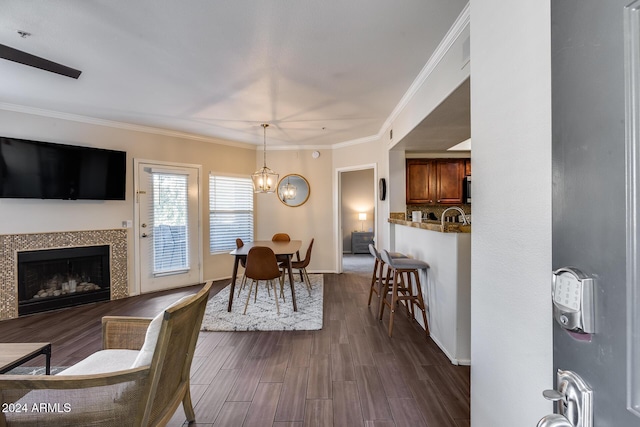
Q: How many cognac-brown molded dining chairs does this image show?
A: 4